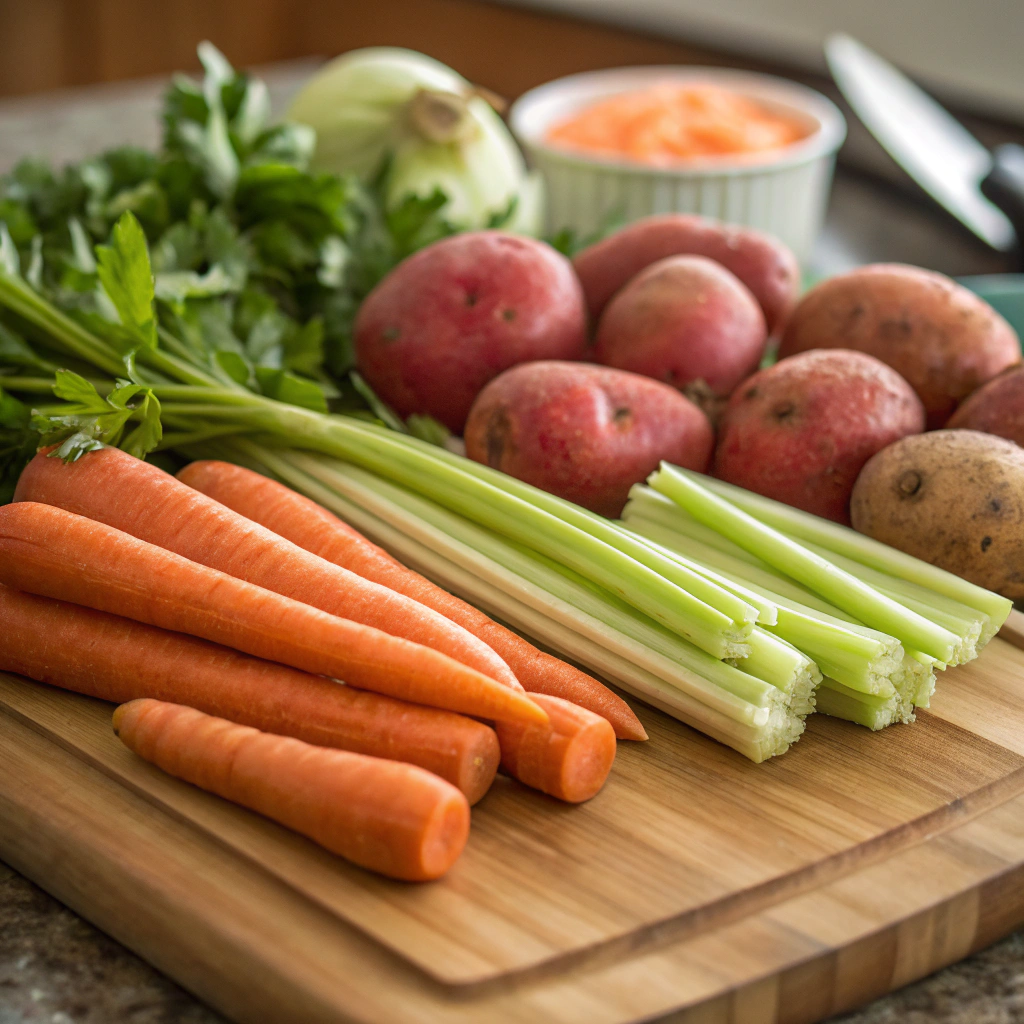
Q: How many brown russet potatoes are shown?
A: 1